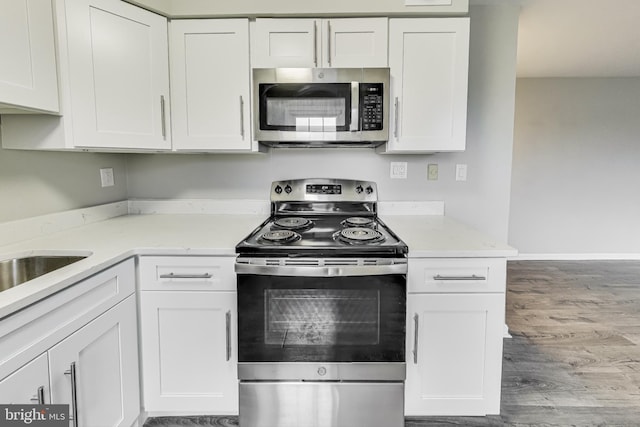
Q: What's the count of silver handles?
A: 13